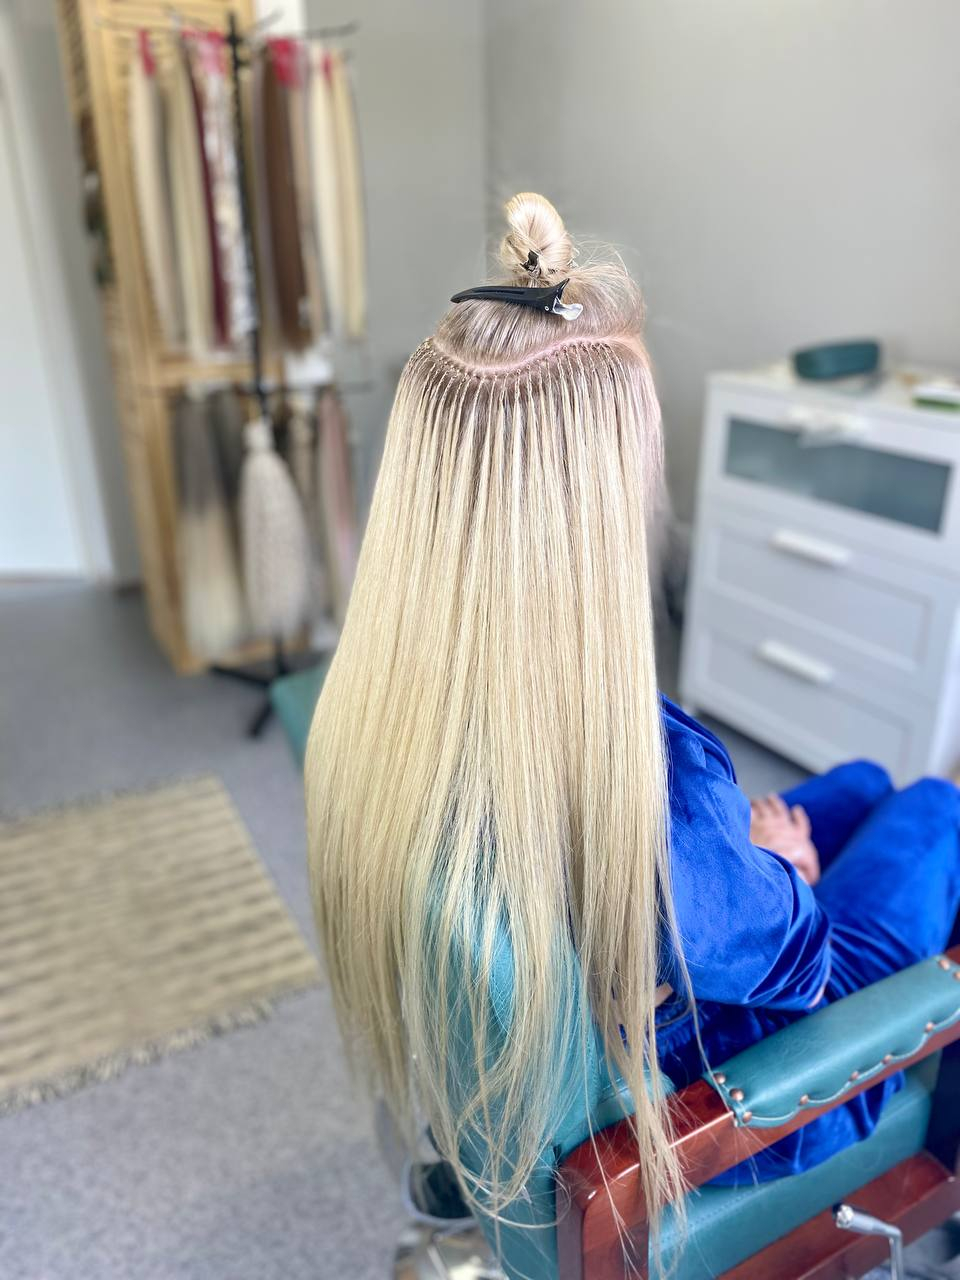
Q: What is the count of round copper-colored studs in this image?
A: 9